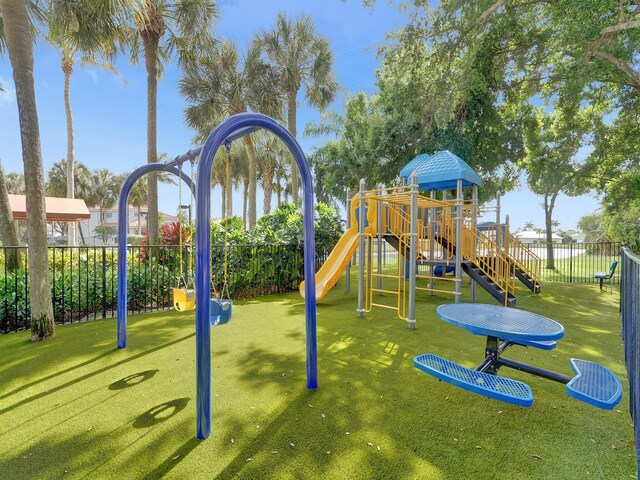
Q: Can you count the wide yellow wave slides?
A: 1